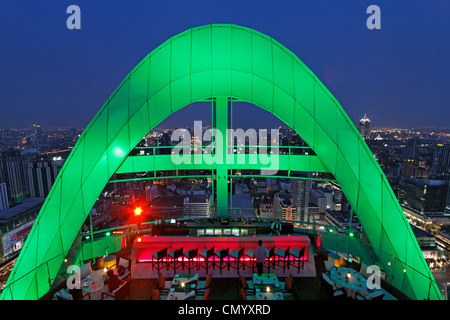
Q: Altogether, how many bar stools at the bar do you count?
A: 10